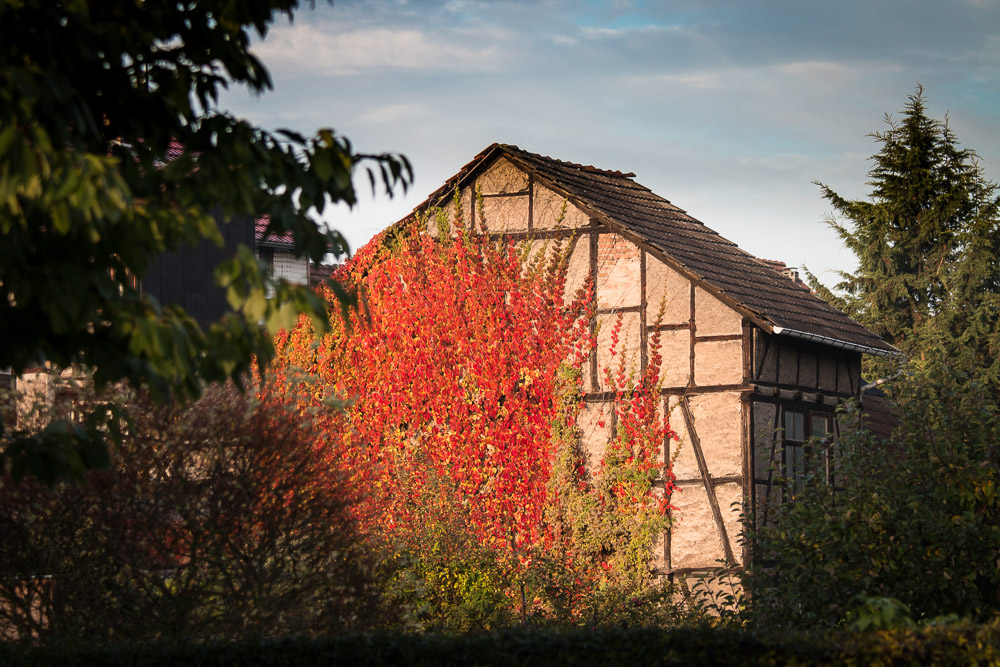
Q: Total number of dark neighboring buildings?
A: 1